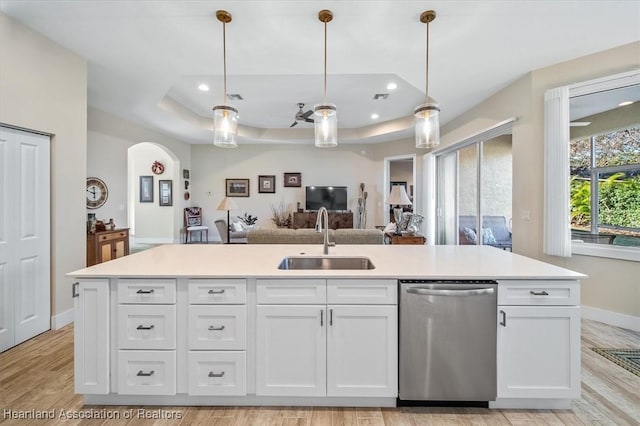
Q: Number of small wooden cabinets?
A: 1